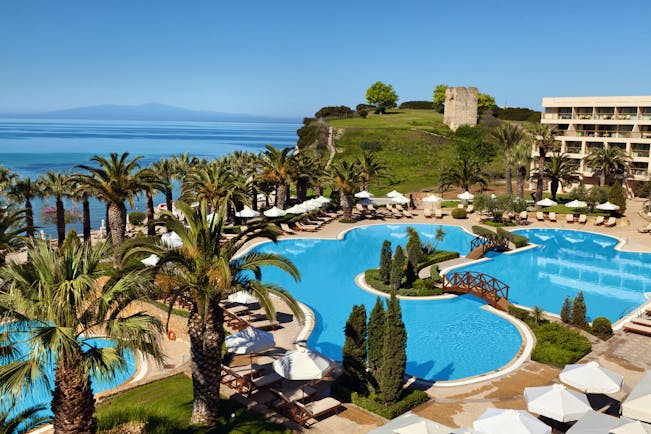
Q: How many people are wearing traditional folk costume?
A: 0